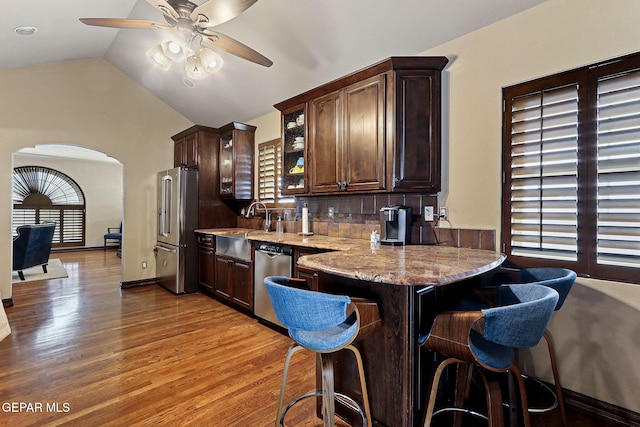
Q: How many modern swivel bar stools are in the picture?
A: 3